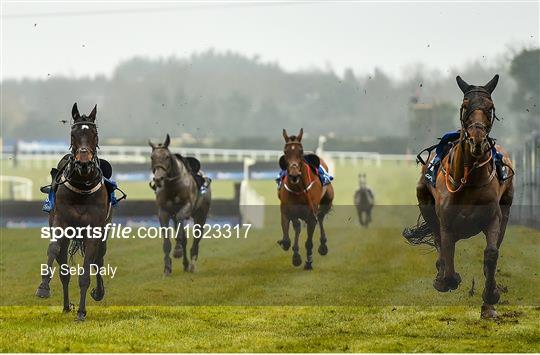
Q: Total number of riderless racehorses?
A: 5